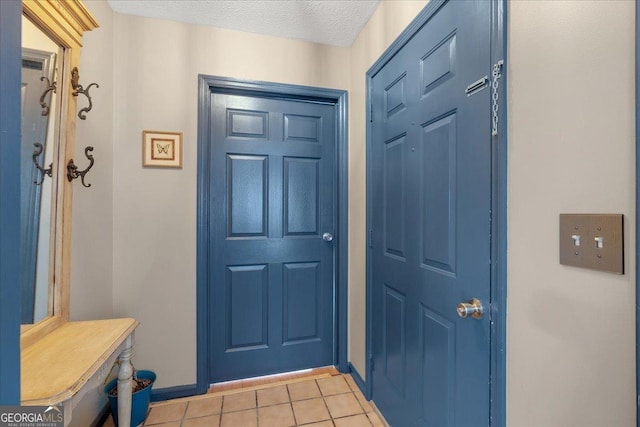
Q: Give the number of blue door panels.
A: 12